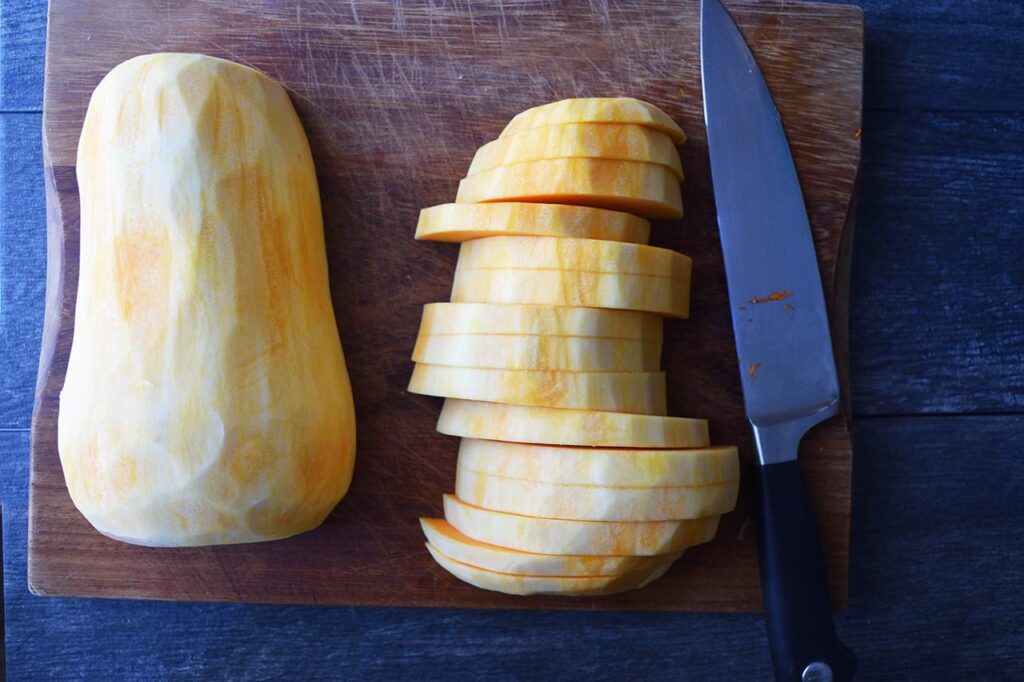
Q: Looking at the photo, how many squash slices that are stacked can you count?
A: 15